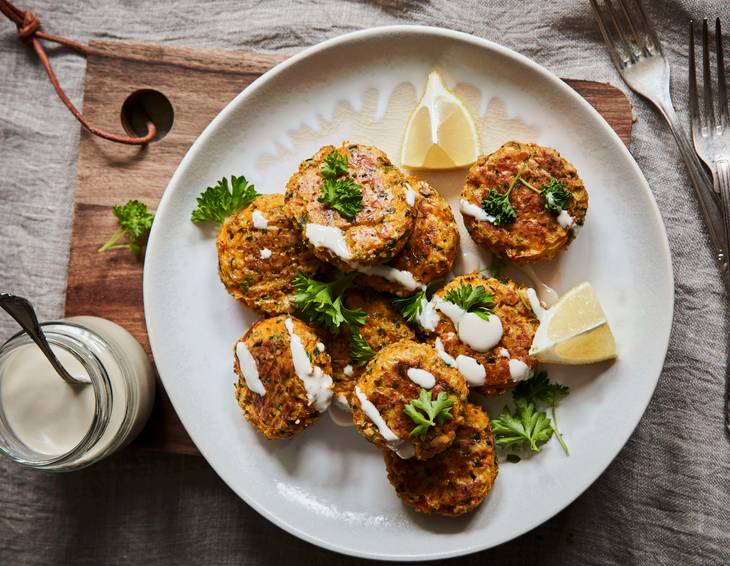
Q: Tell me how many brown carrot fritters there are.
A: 9